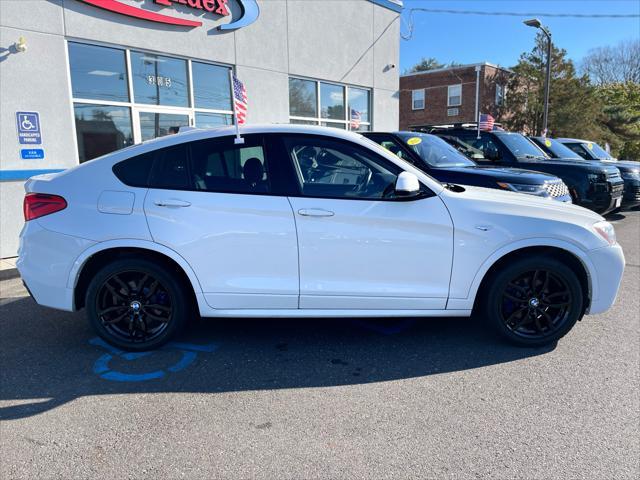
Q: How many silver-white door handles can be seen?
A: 2